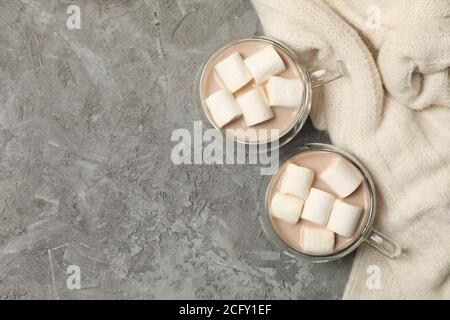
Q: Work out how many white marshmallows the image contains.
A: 11